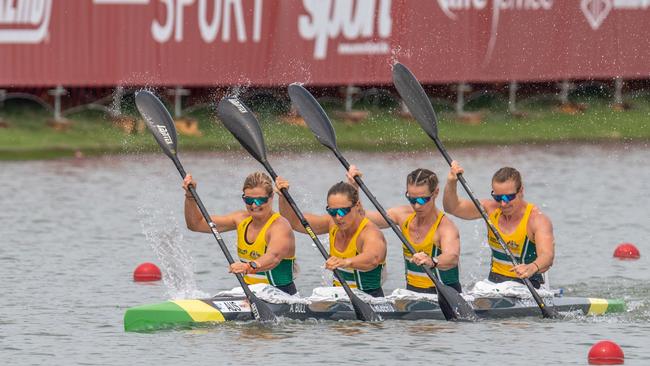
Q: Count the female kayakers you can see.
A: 4